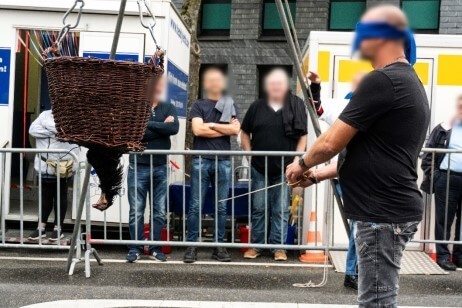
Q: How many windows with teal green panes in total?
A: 4